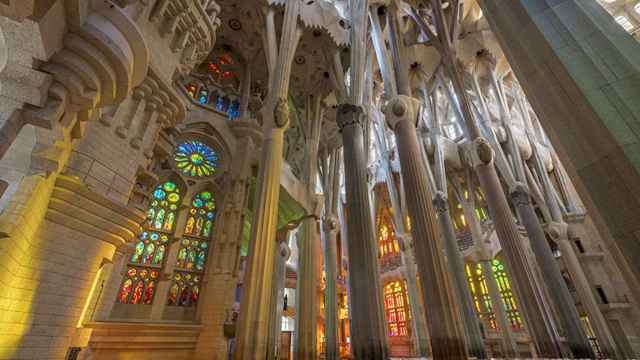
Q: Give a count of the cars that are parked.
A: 0